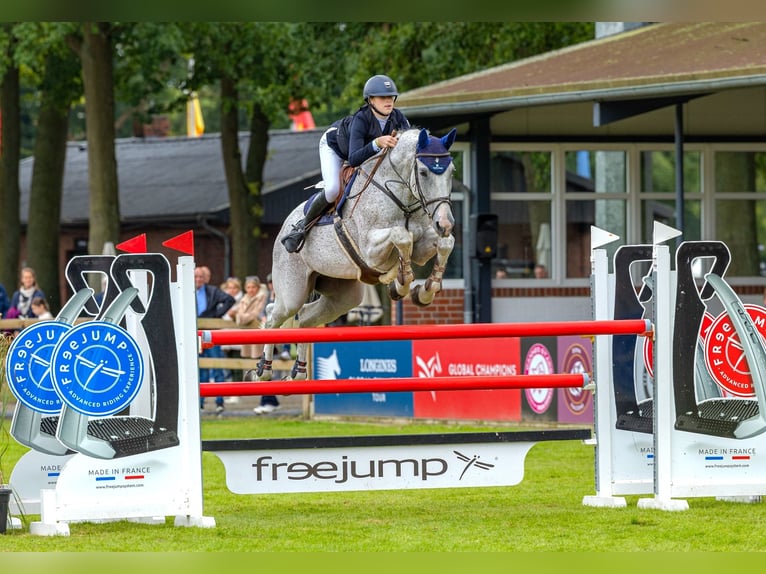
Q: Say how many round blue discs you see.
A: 2